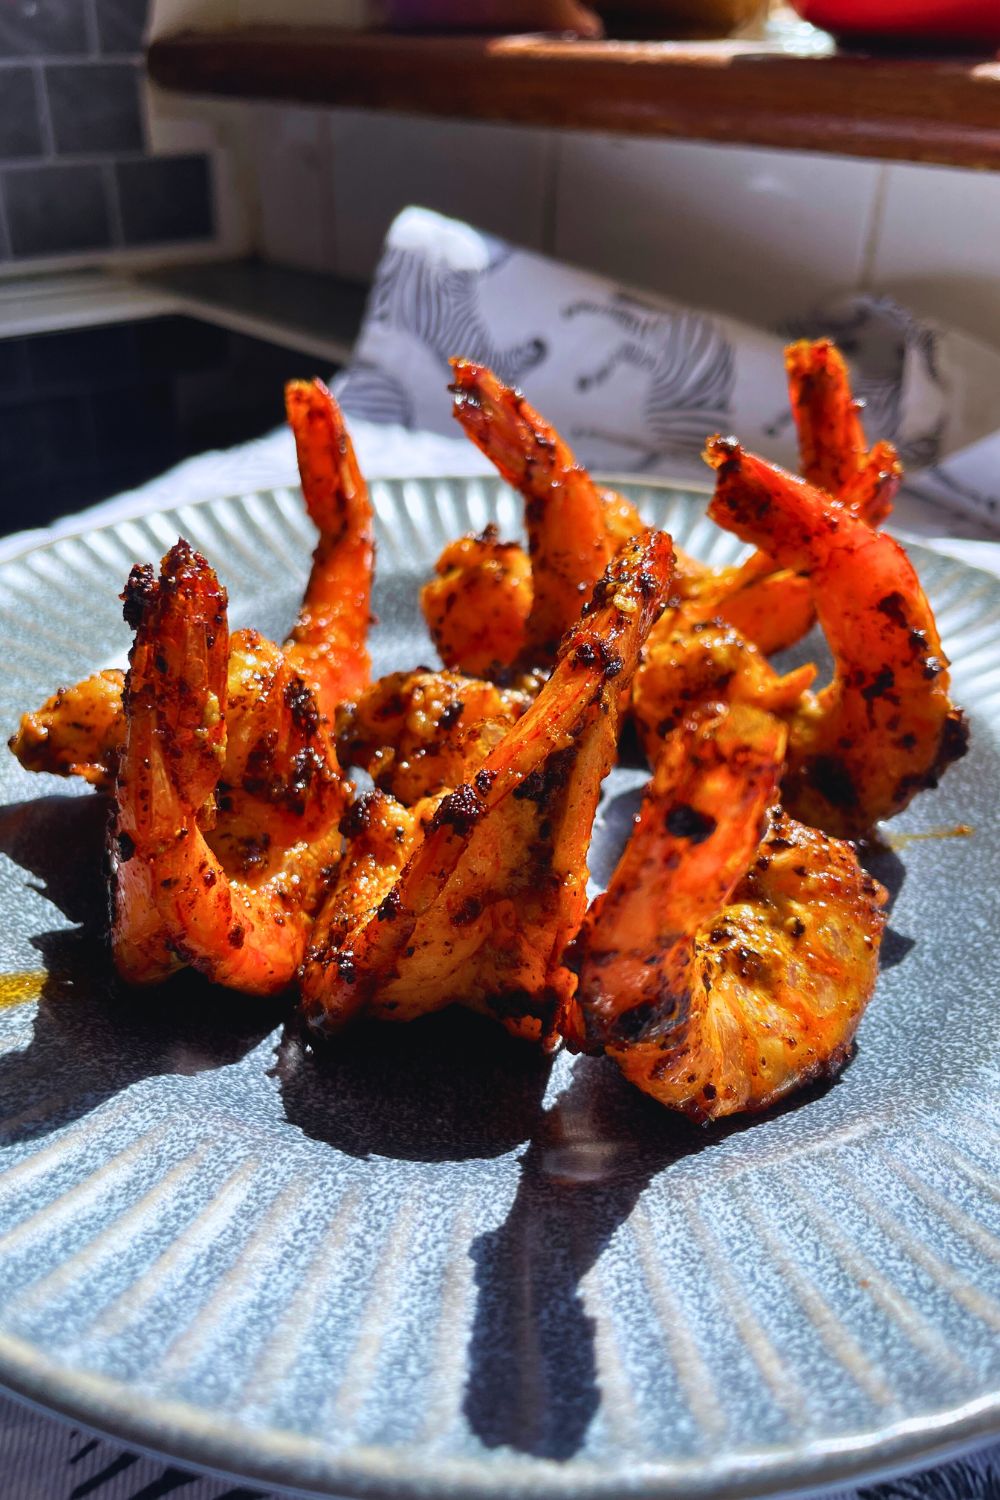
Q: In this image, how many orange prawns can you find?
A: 7